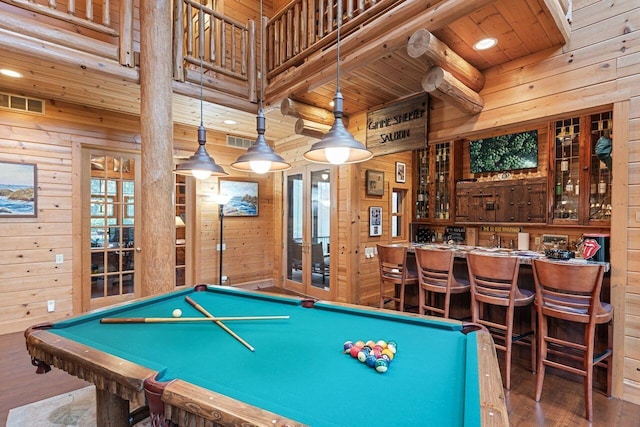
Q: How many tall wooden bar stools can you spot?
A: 4